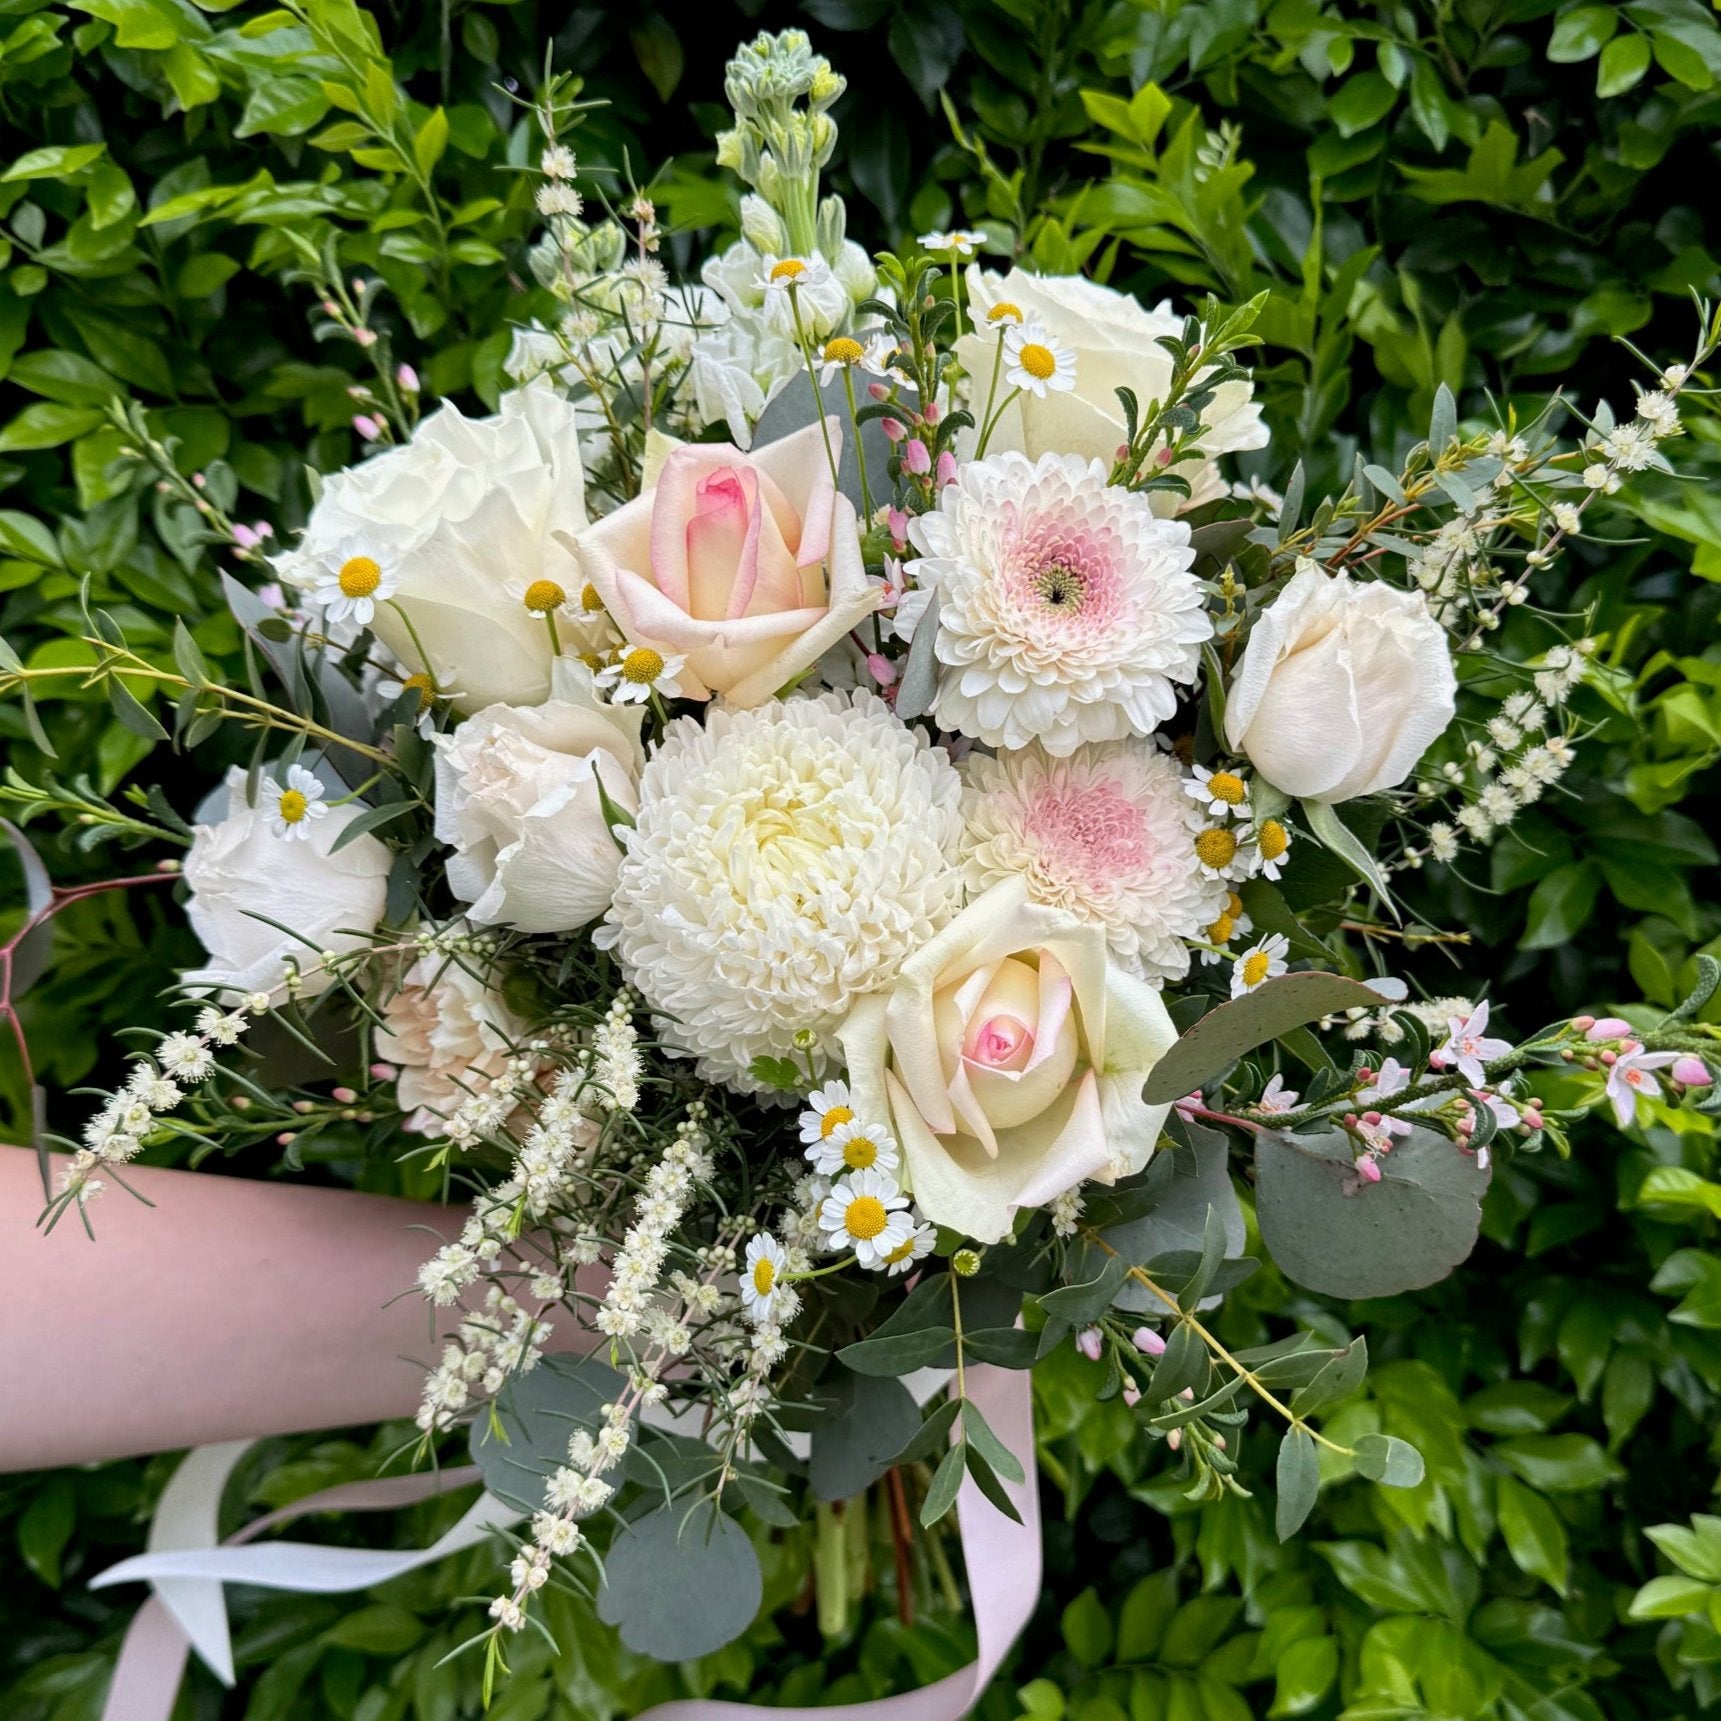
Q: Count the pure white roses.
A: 5